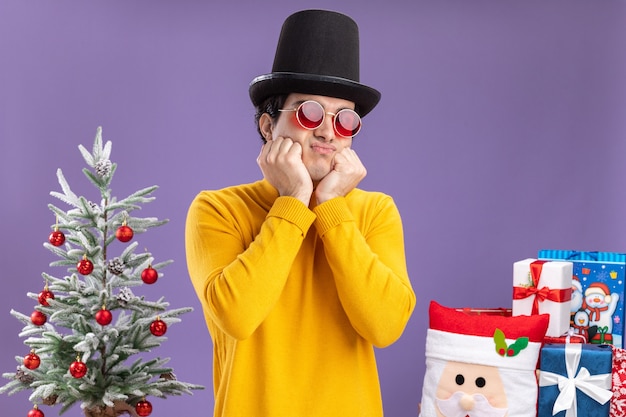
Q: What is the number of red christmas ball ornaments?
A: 12